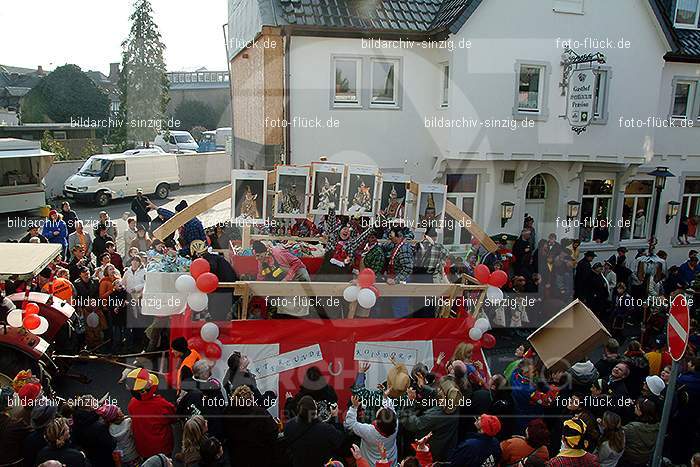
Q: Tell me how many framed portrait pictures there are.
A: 6